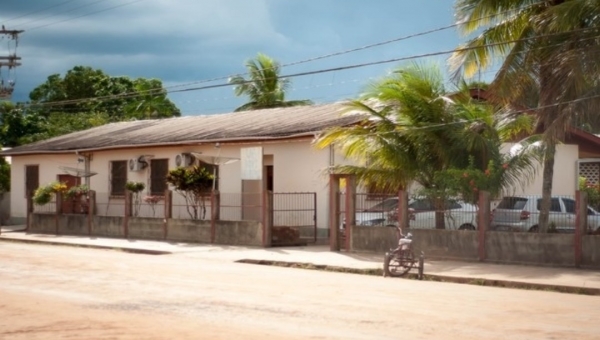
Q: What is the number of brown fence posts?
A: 12